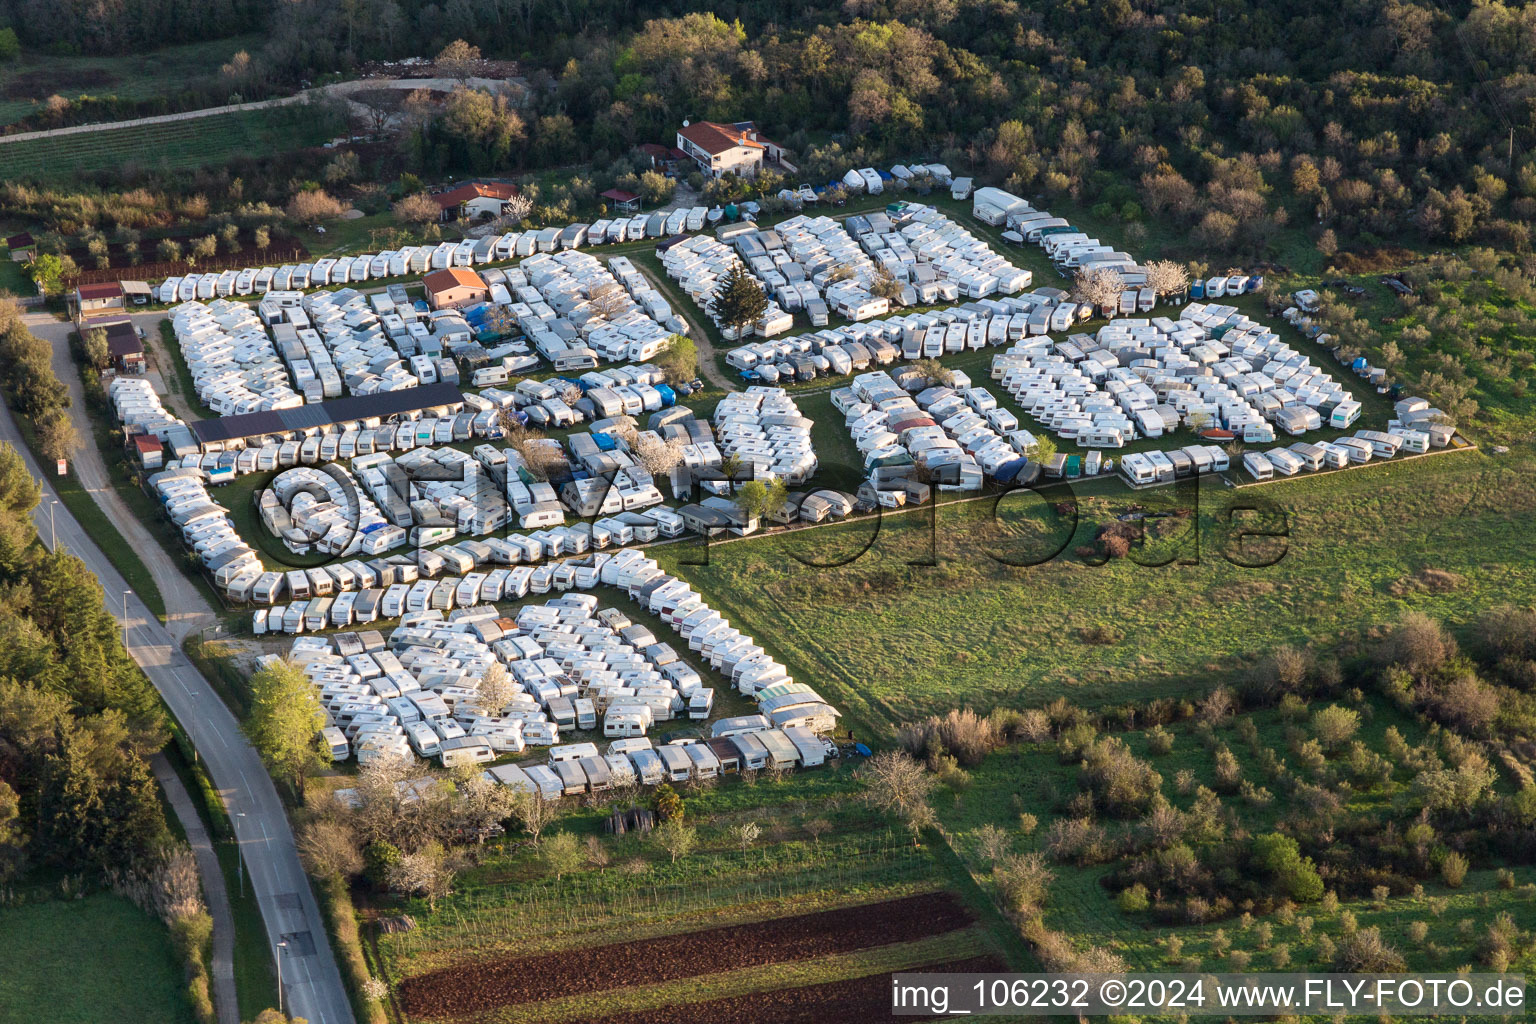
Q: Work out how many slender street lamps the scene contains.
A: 5